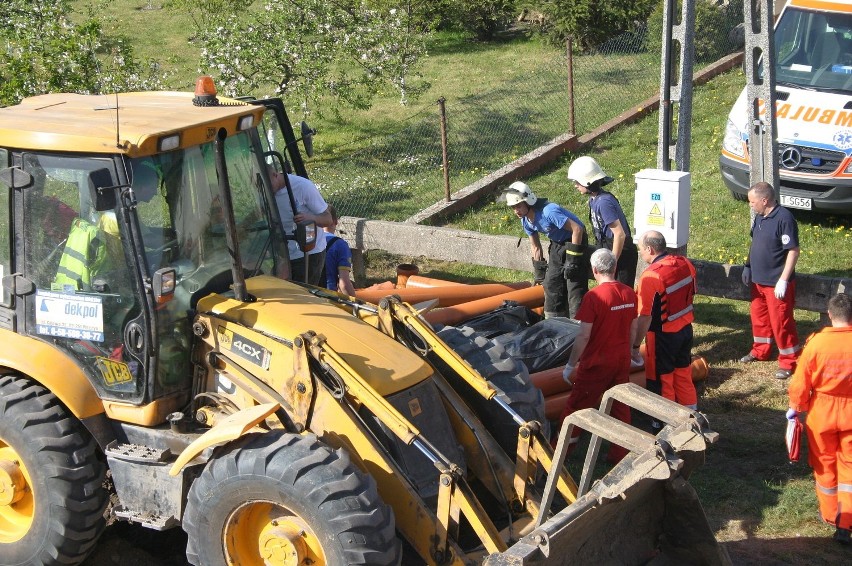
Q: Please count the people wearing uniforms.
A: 6